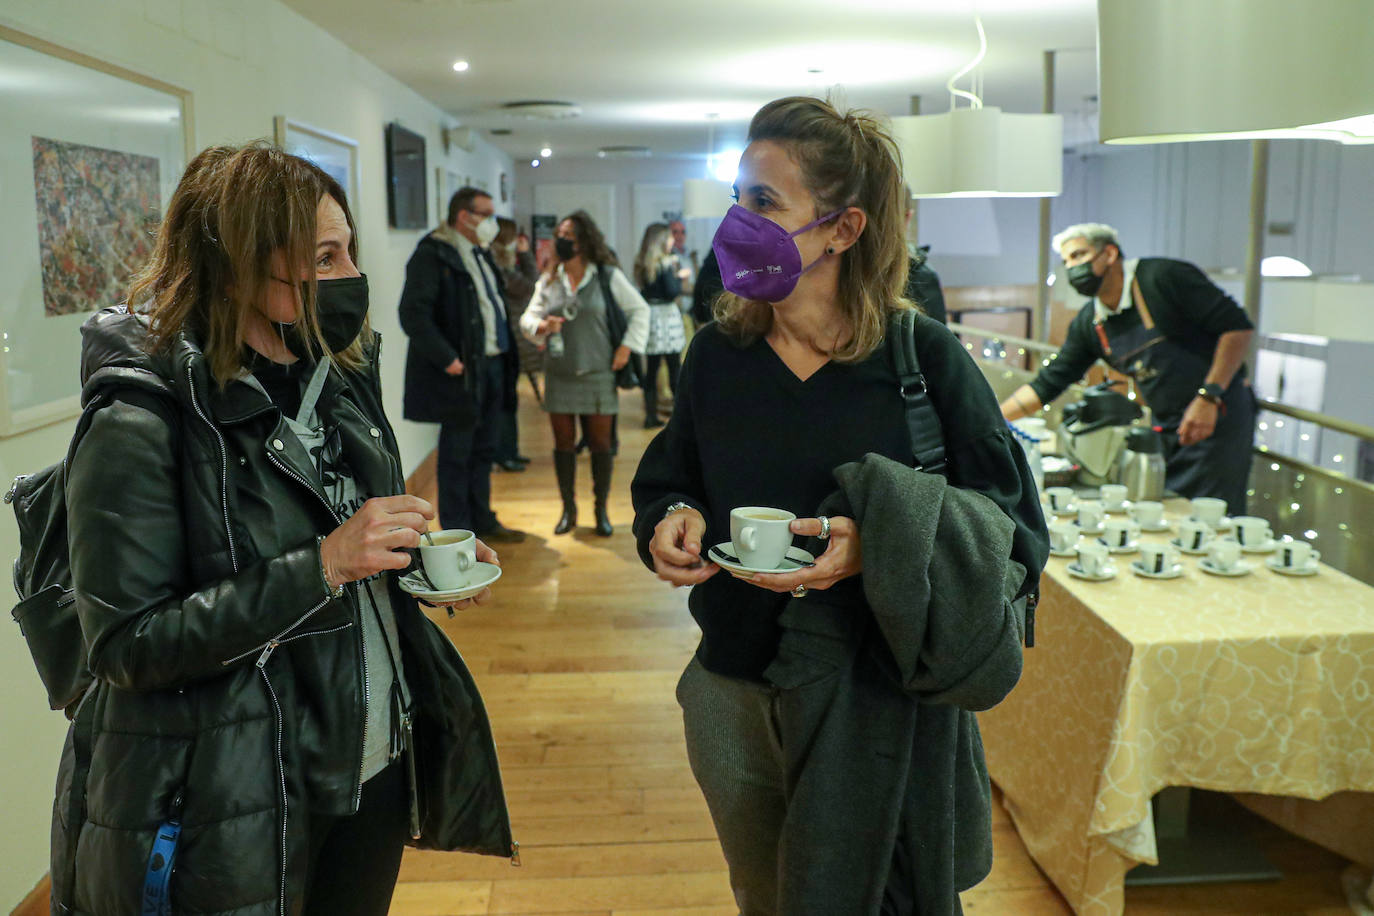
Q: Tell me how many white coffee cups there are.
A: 15